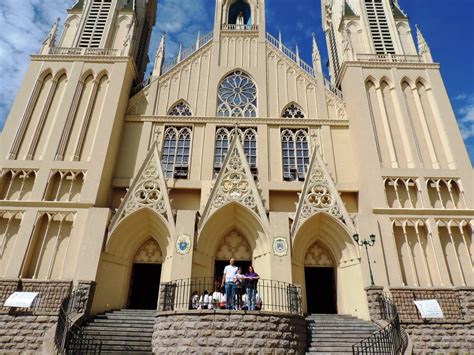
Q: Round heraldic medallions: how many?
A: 2